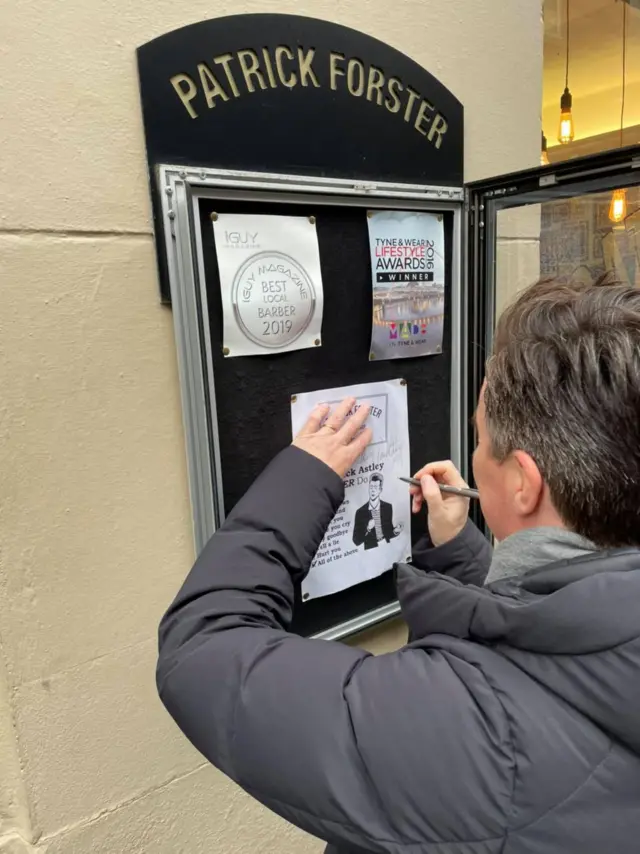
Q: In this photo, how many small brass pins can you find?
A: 12